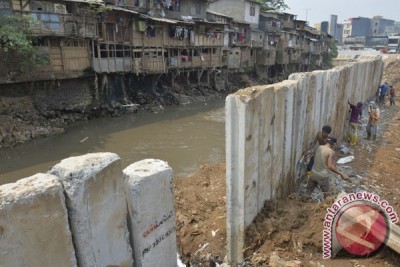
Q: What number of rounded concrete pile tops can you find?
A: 3